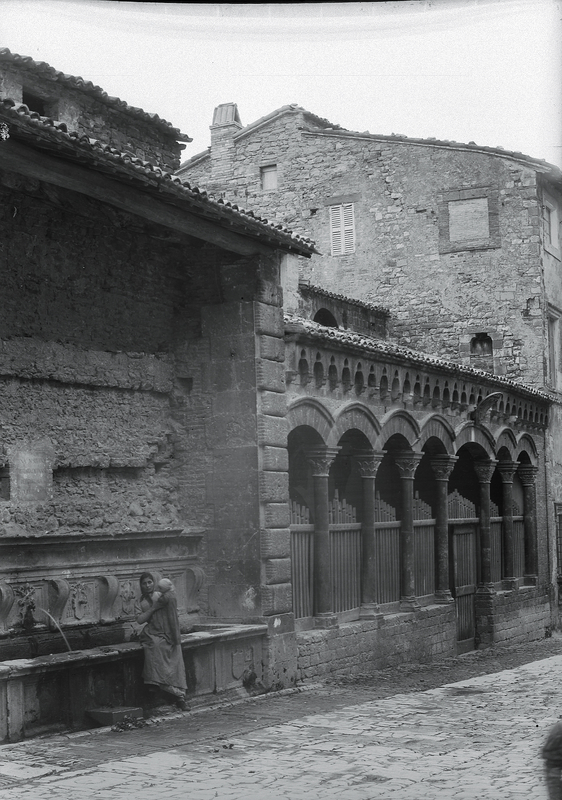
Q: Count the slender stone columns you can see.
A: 7